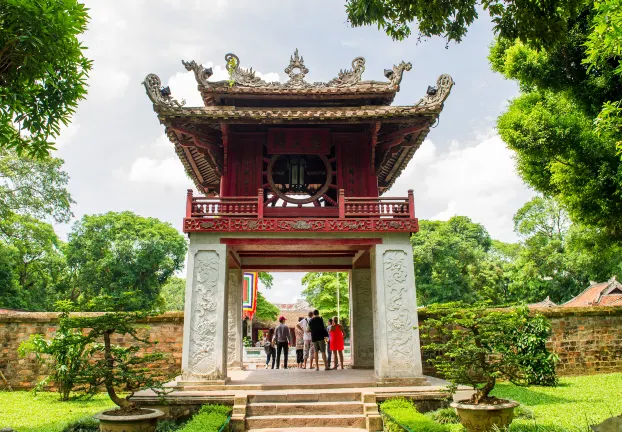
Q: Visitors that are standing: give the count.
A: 7